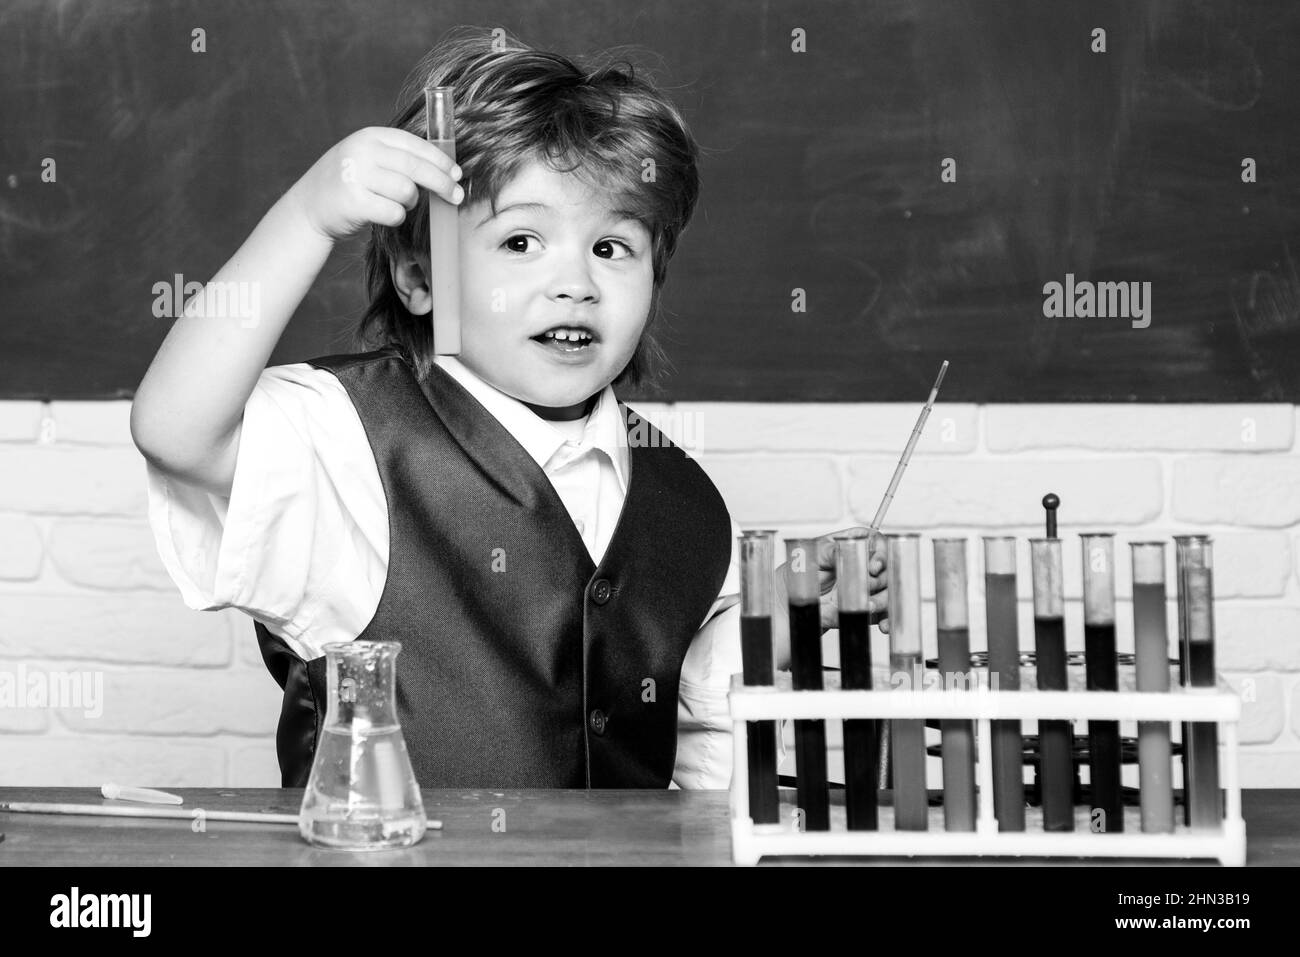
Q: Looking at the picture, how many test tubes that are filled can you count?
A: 11